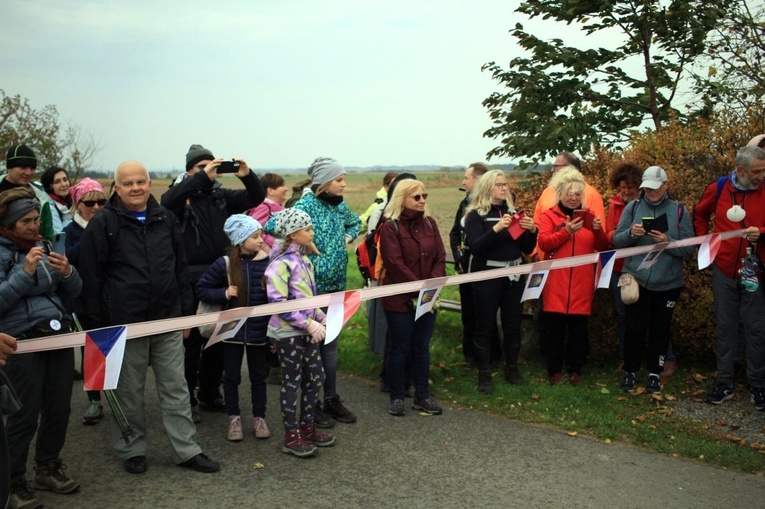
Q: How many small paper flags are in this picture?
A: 8